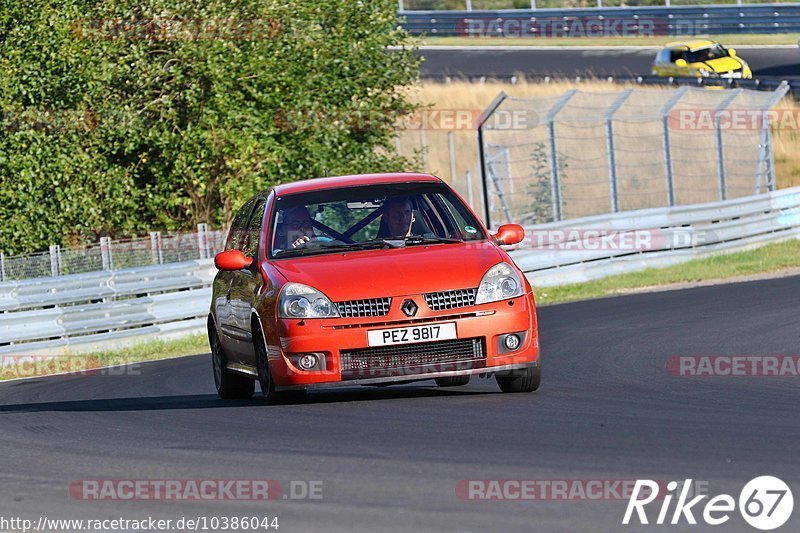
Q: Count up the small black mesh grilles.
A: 2